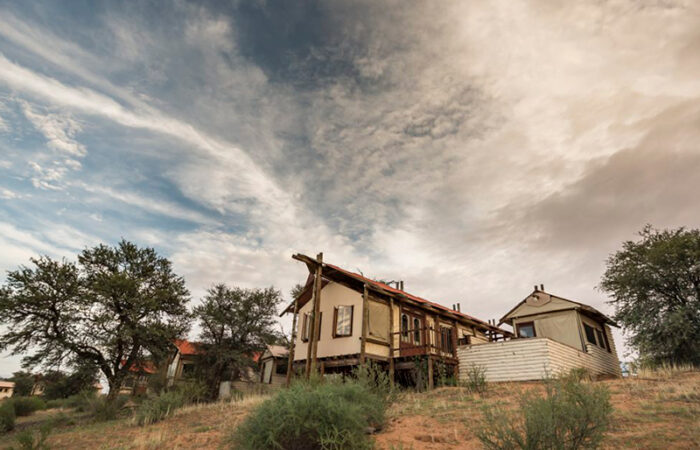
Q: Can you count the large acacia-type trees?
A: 3